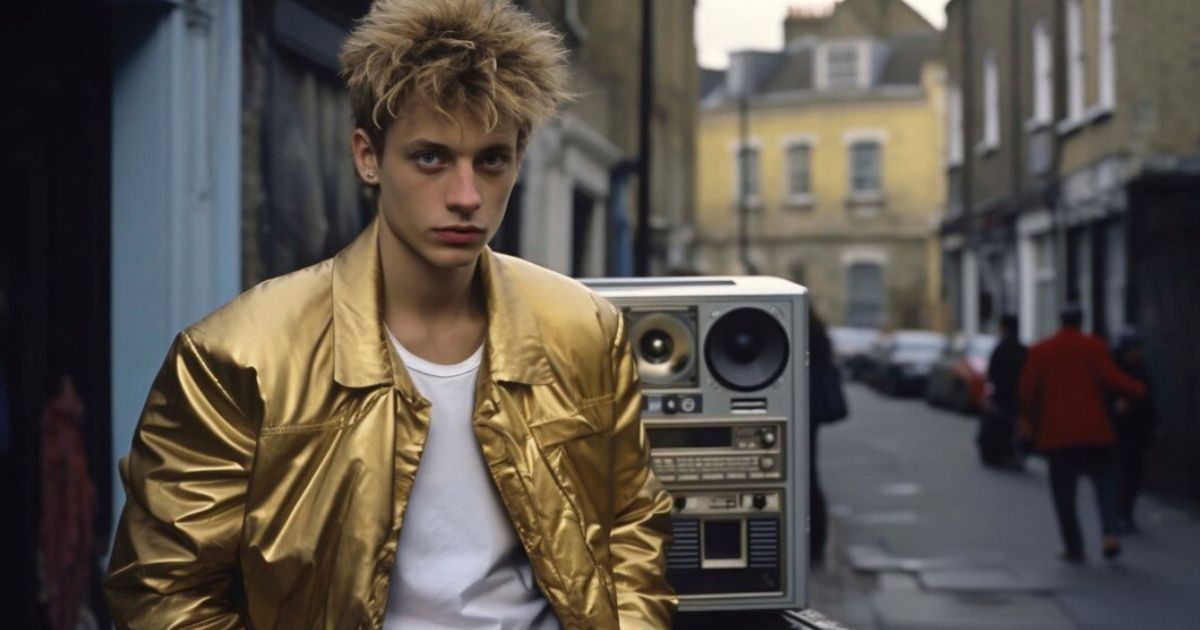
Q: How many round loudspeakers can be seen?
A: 2